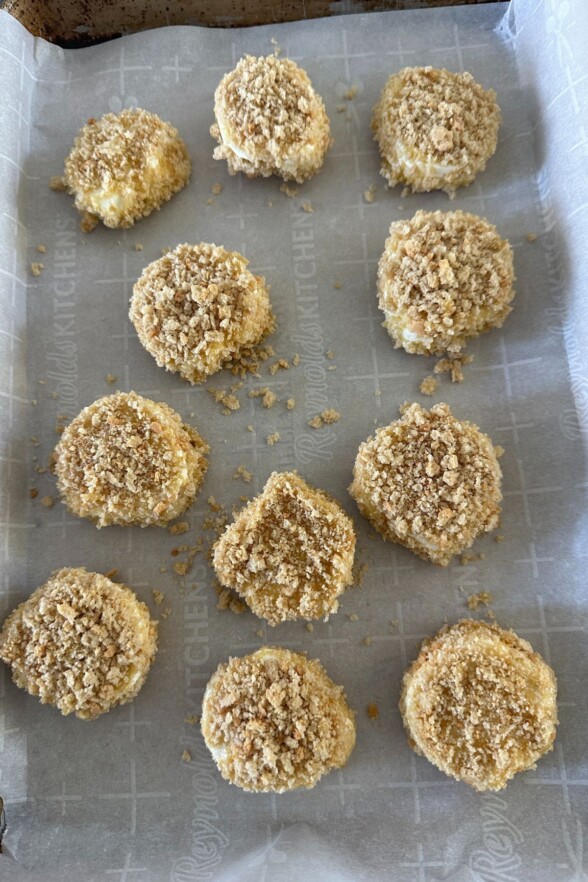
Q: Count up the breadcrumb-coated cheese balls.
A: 11